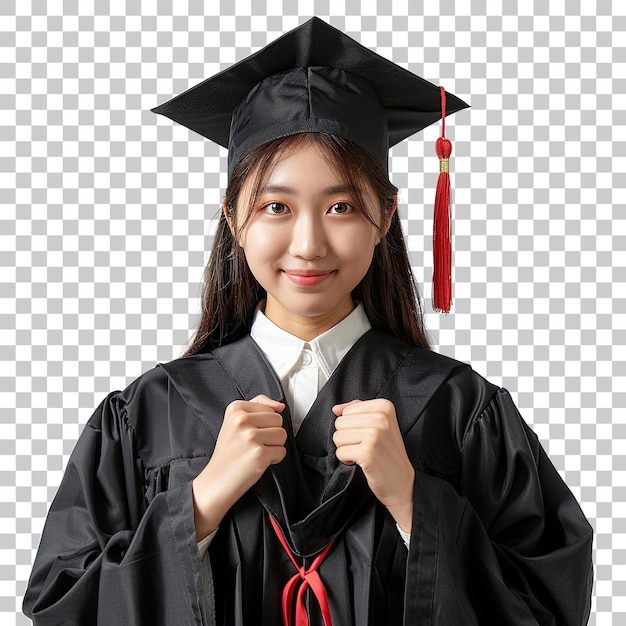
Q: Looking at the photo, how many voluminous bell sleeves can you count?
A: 2